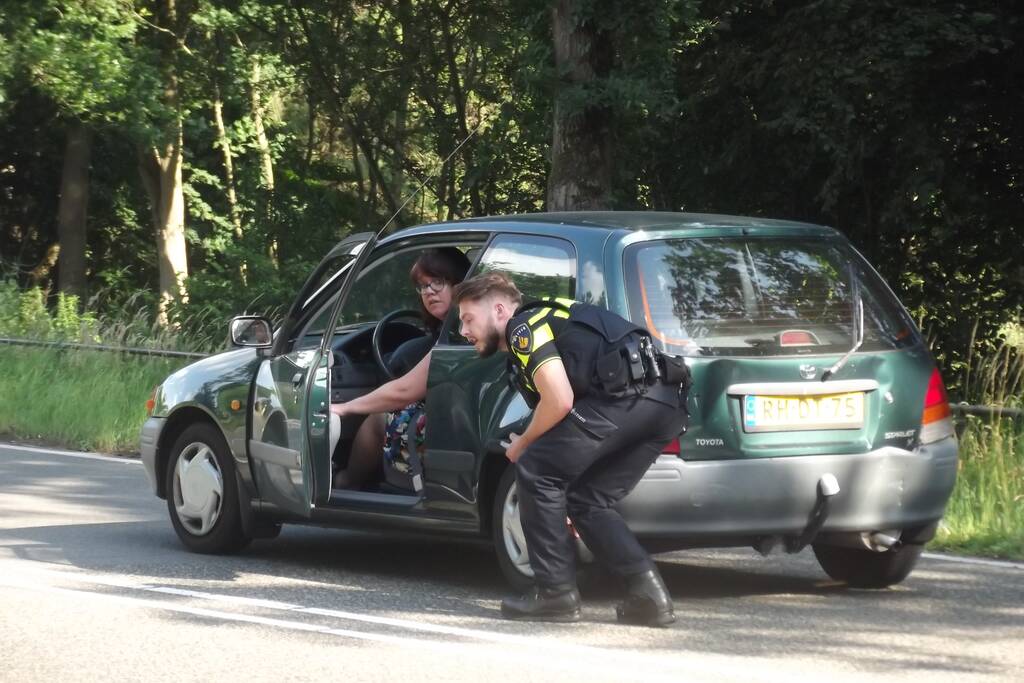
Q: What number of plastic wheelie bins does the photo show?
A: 0